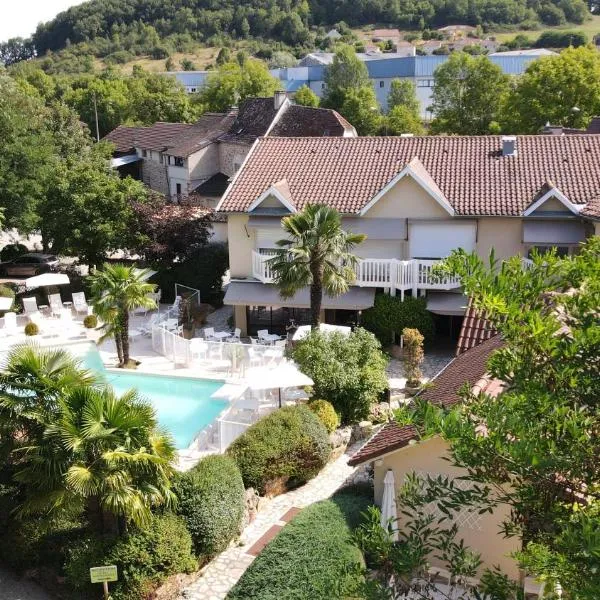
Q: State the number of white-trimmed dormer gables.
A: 3